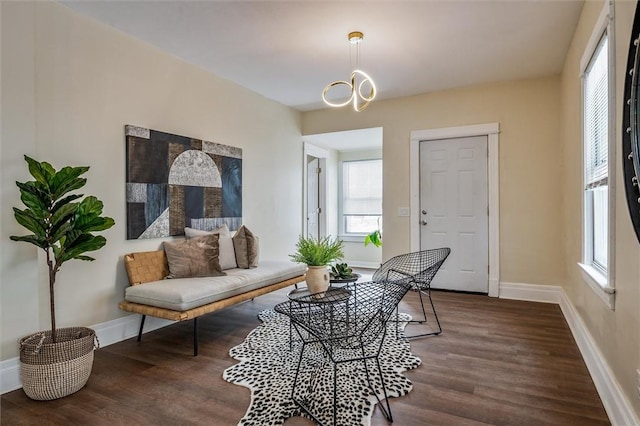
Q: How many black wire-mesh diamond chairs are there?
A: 2